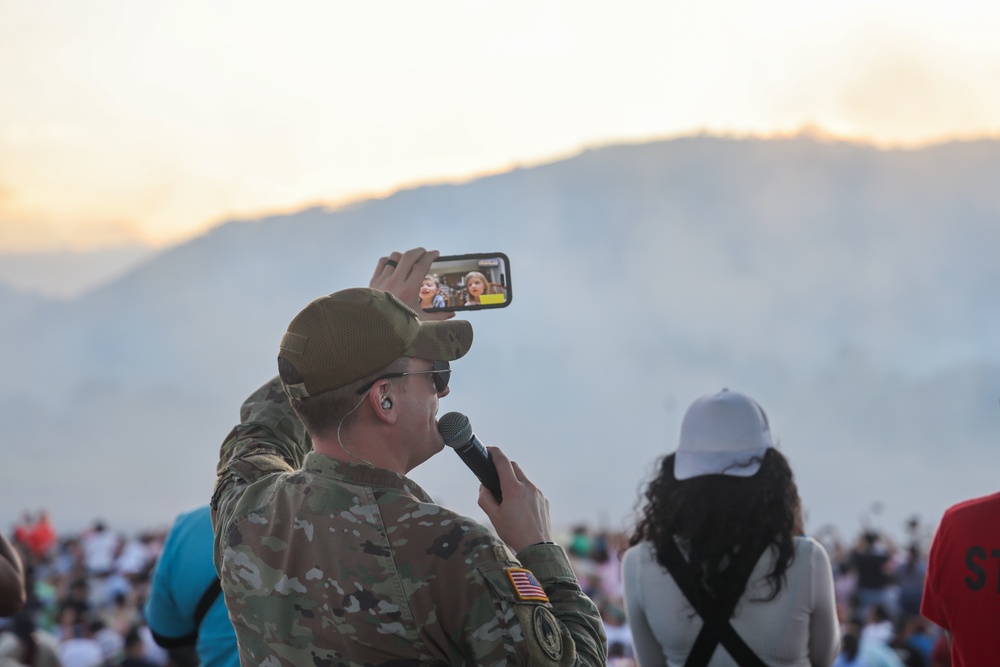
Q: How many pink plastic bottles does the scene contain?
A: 0